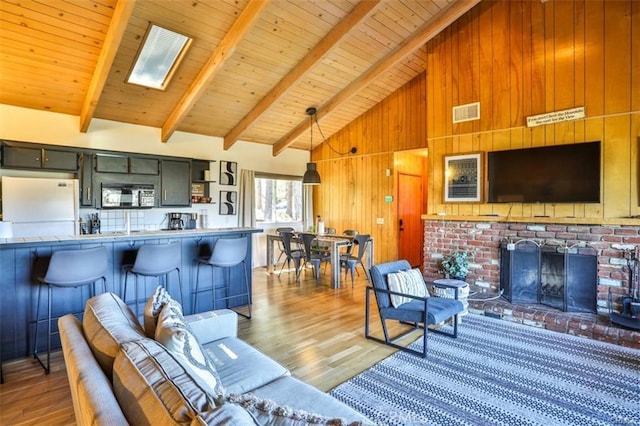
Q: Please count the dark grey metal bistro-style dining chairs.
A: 6